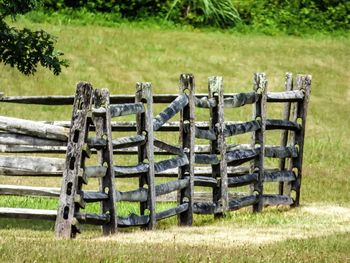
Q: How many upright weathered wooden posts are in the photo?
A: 8